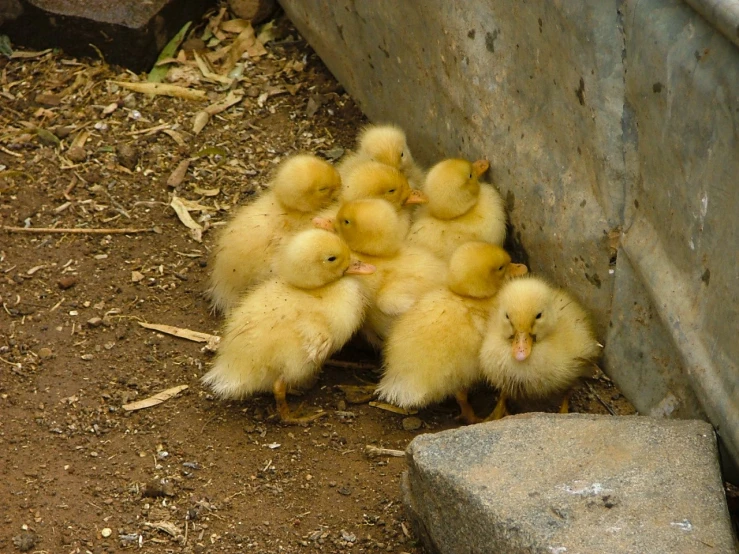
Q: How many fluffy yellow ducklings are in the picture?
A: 8